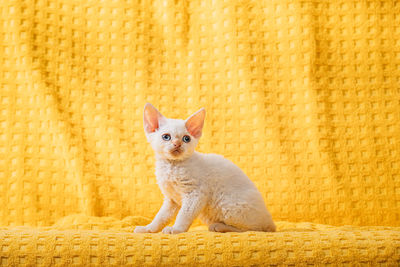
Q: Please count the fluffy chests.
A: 1